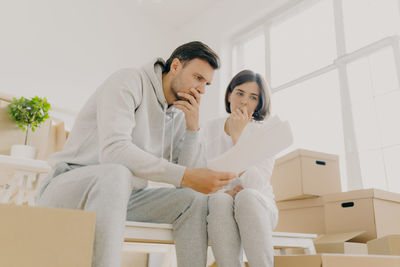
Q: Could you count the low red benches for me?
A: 0